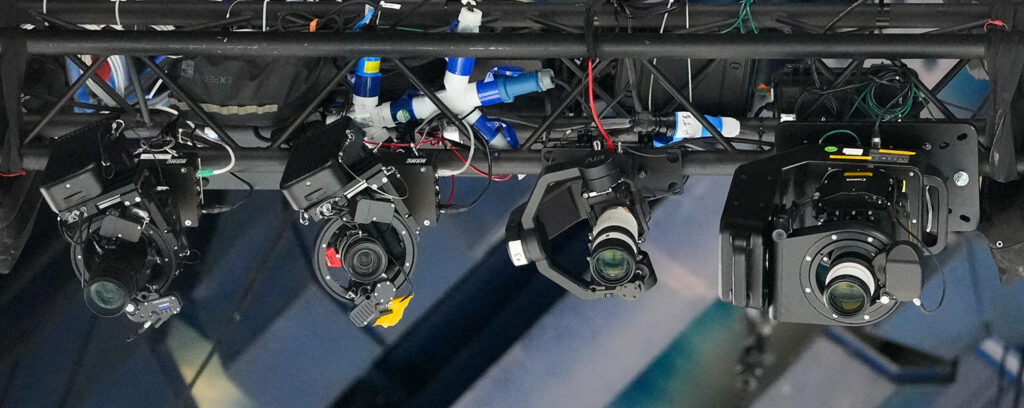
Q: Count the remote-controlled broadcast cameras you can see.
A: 4